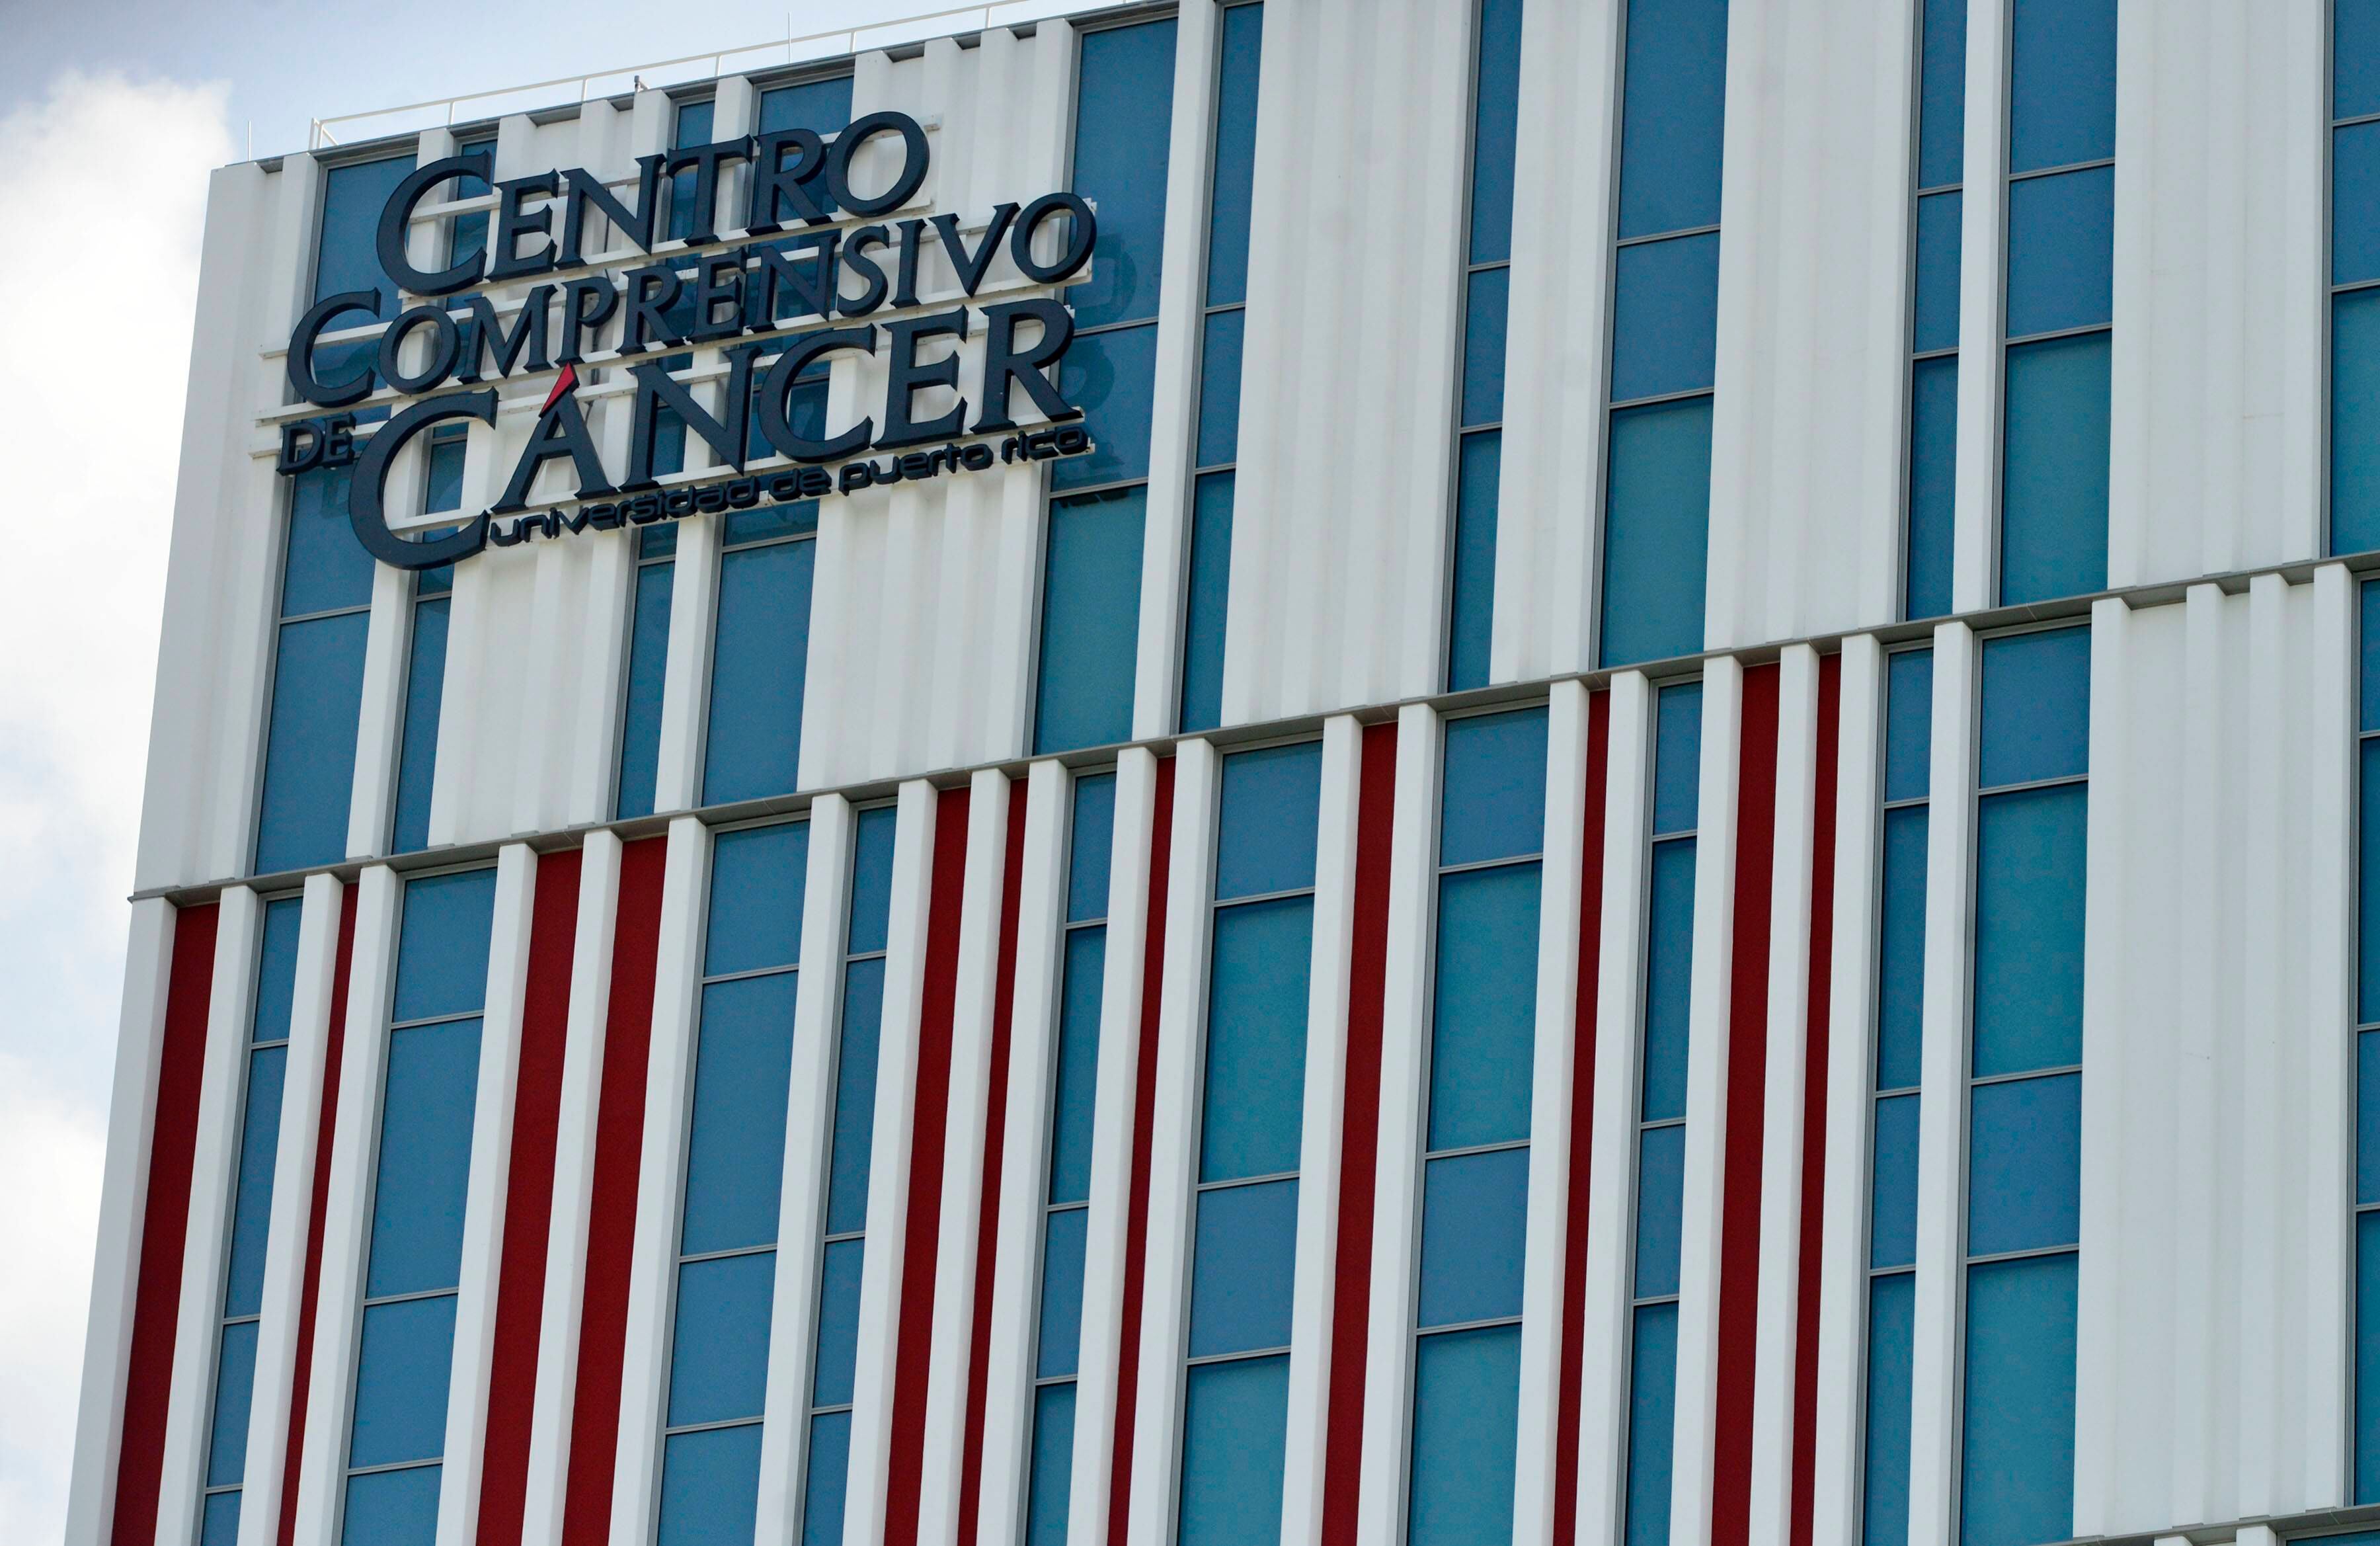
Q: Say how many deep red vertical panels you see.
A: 11